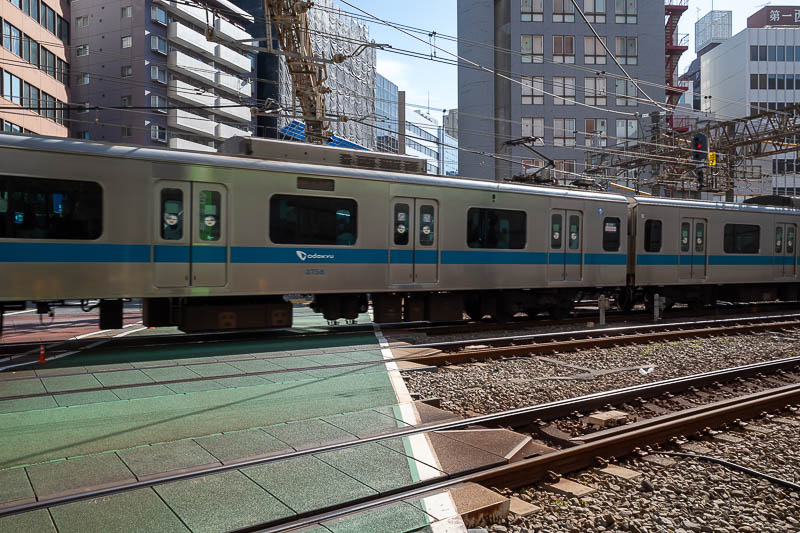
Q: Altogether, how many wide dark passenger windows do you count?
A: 4